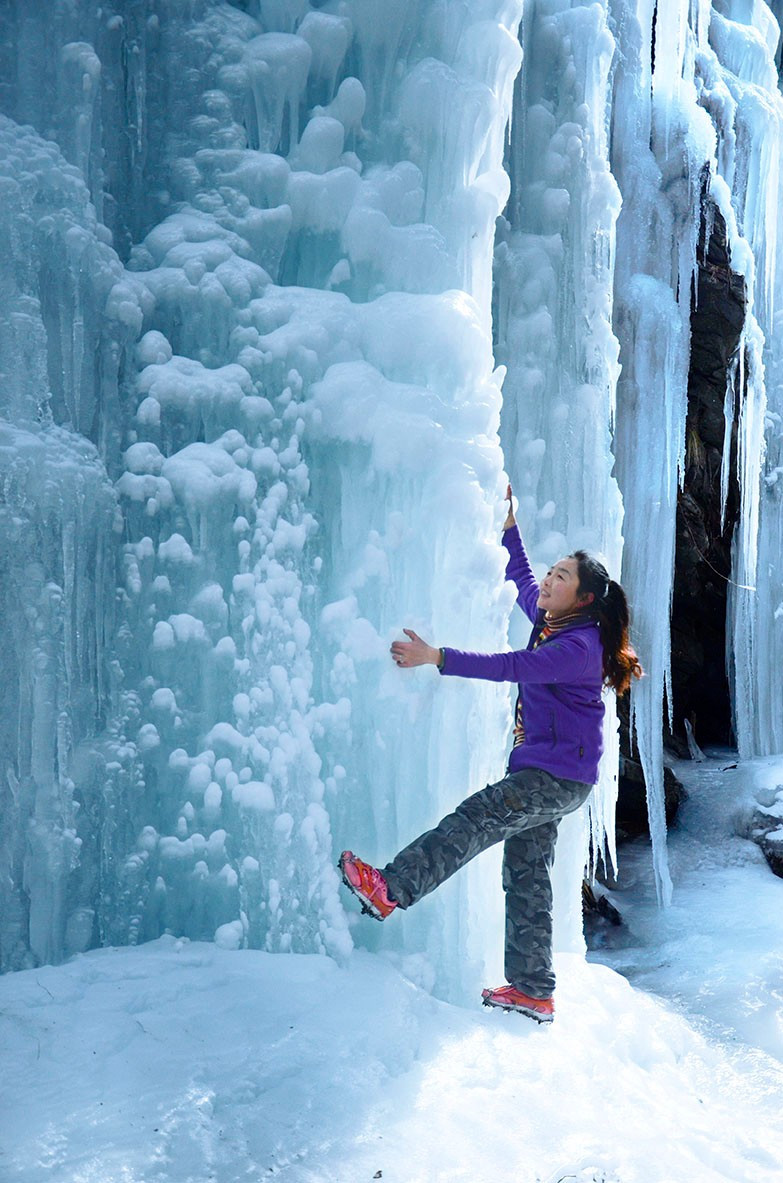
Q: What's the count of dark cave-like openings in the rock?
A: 1